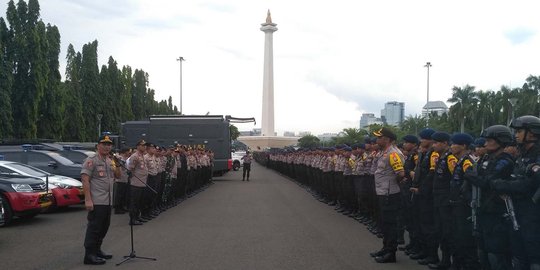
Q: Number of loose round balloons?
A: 0